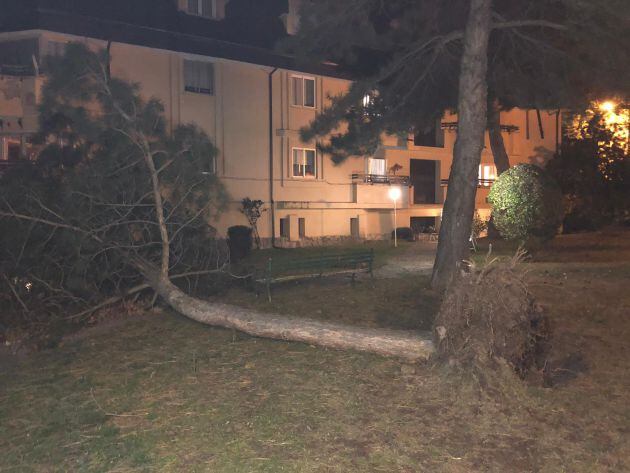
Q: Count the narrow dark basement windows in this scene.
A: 3